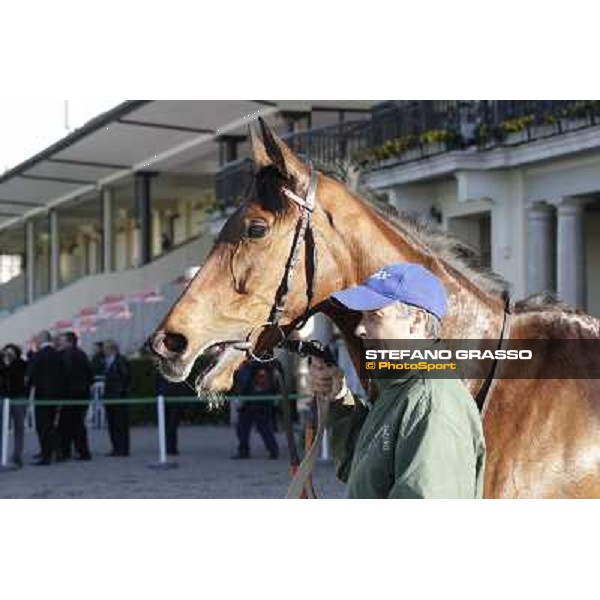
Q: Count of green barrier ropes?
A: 1